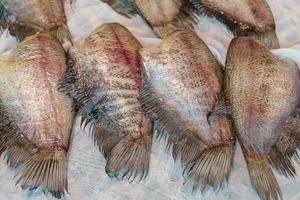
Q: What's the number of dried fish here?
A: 7